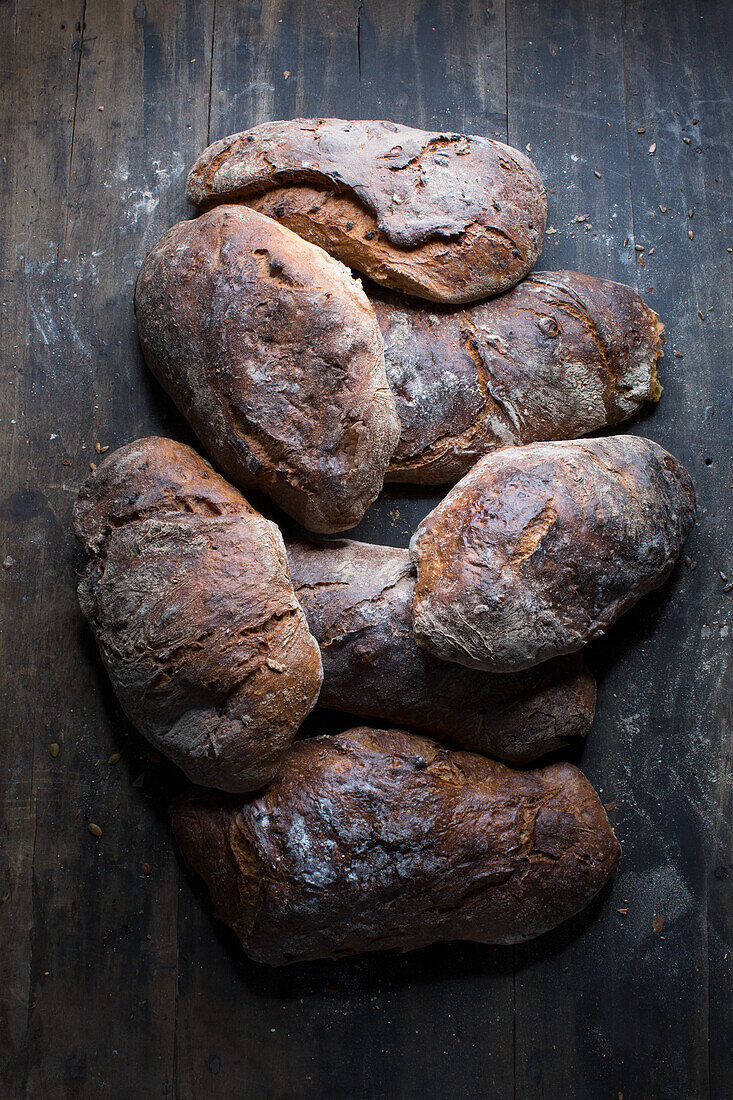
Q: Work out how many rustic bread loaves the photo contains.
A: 7